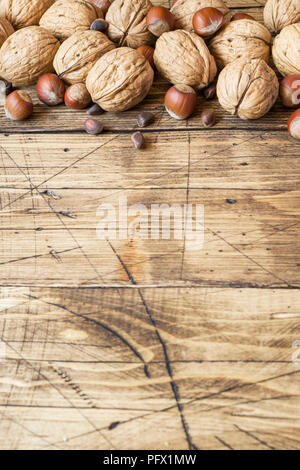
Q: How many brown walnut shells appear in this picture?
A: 13